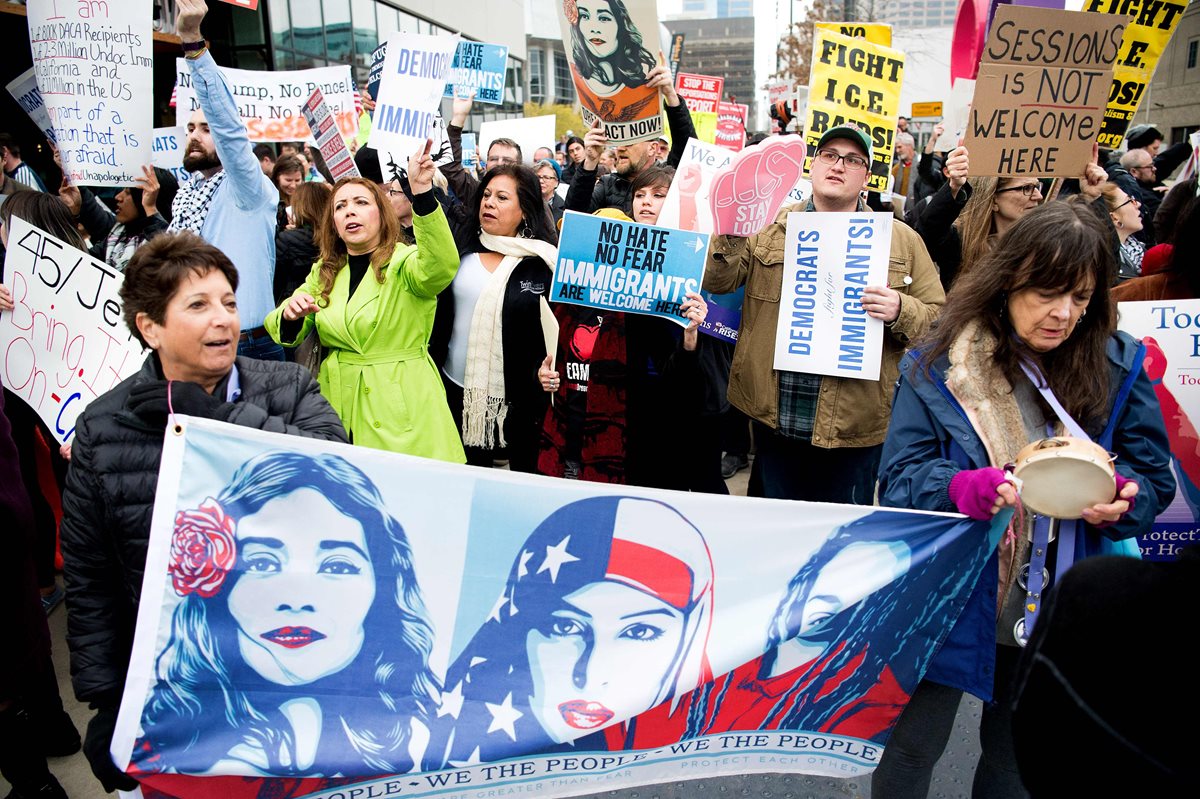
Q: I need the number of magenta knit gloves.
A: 2